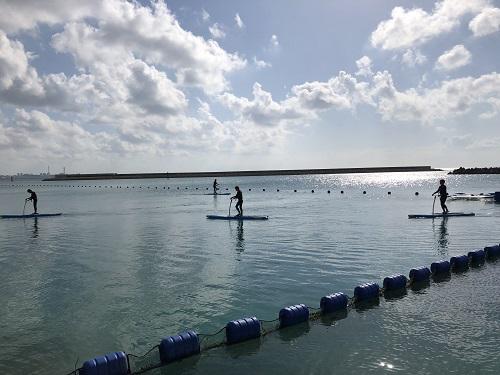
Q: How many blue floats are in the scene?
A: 12